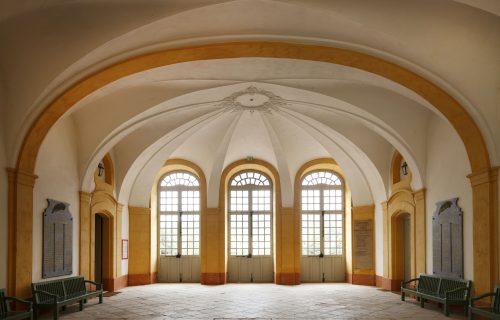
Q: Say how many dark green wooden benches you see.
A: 4